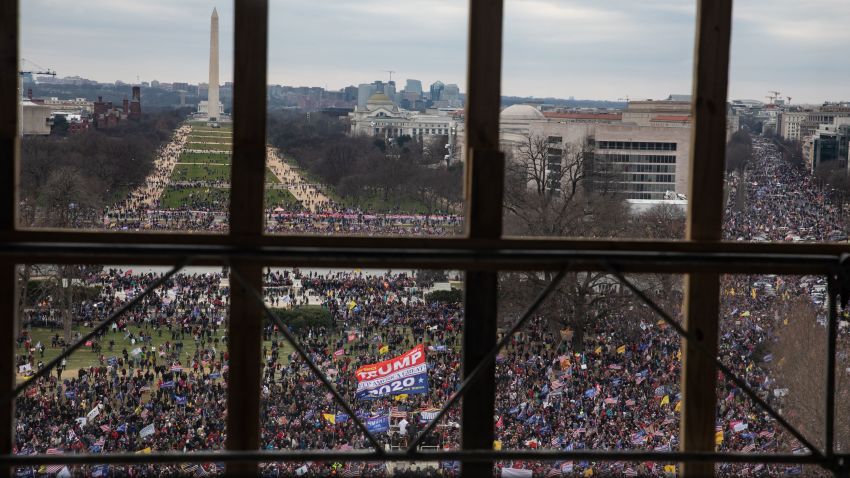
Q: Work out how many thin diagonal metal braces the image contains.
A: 4